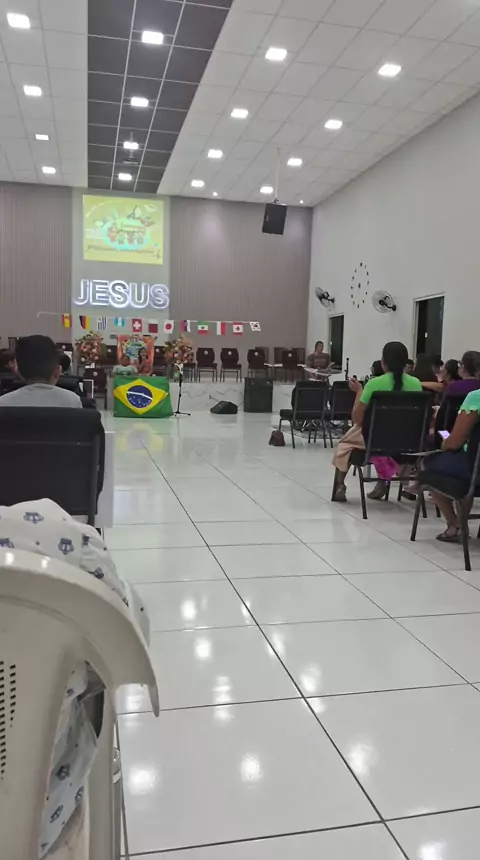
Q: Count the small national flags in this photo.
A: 12